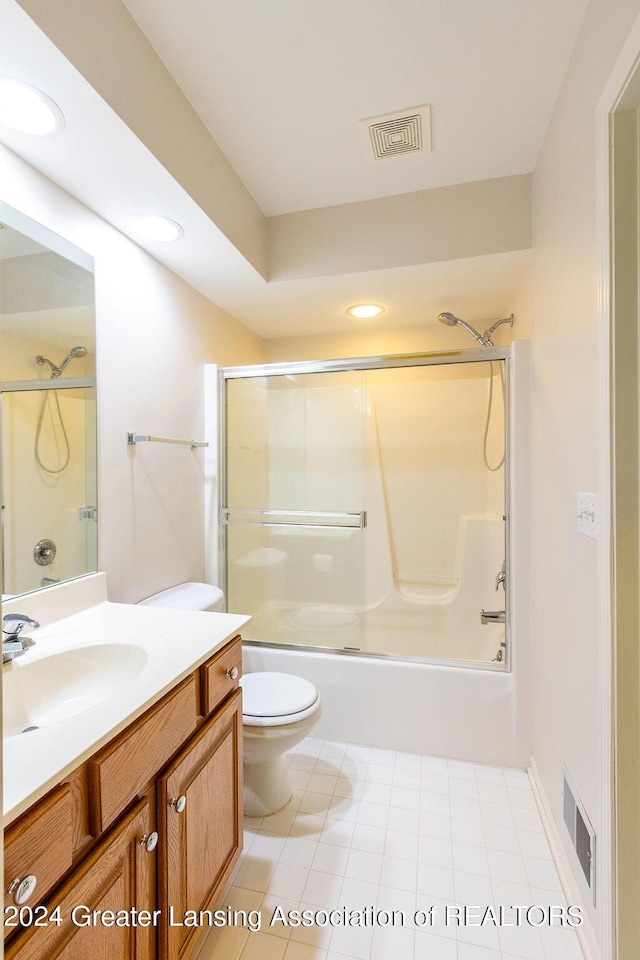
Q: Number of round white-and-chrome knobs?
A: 4